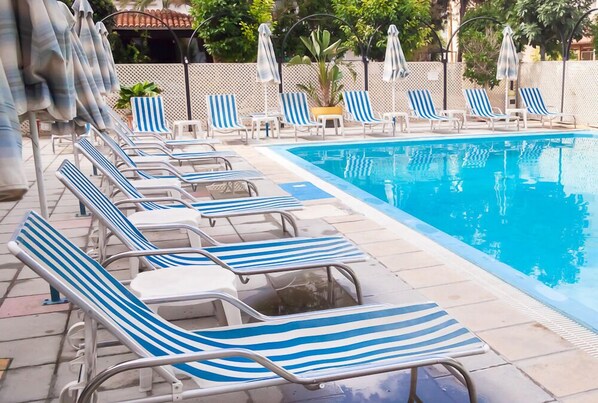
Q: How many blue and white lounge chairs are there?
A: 13